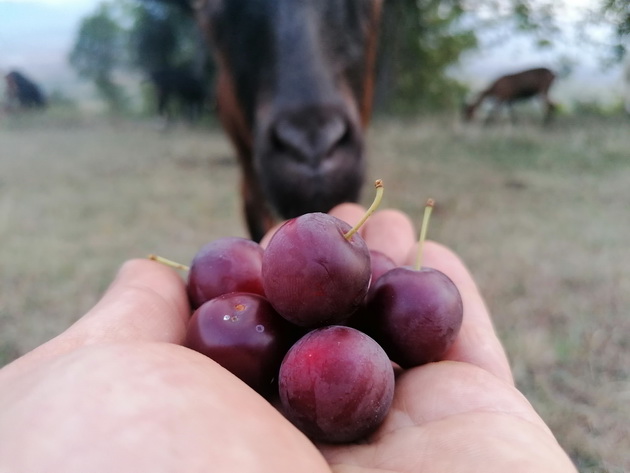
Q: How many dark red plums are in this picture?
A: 6